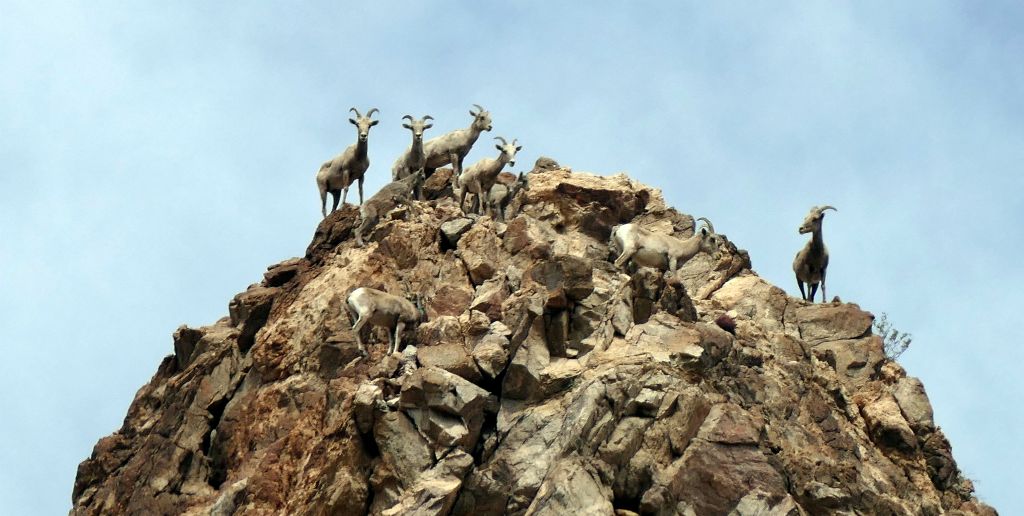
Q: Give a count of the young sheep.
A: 2